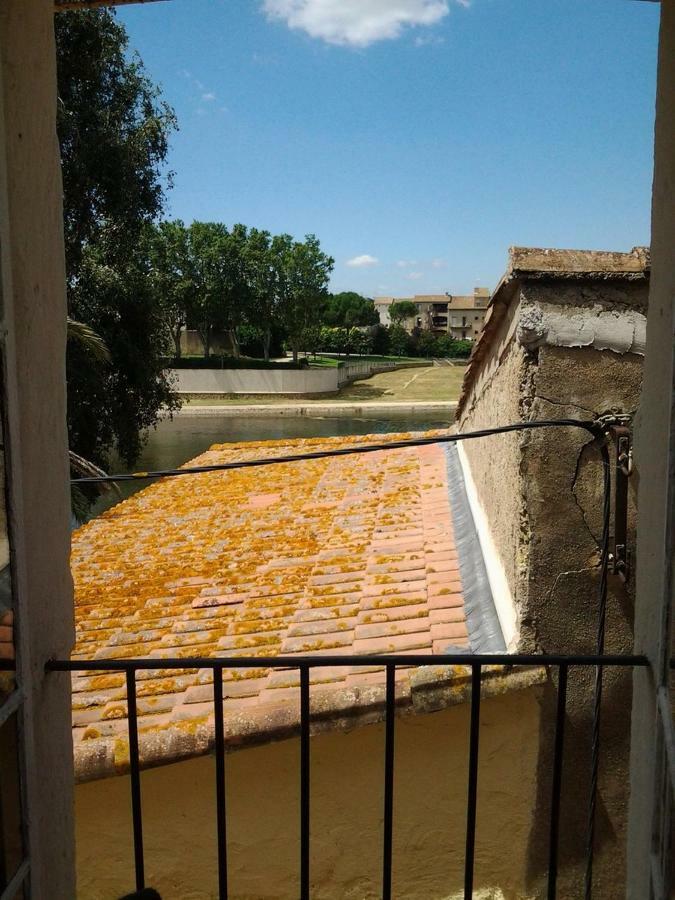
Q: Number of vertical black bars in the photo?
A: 6